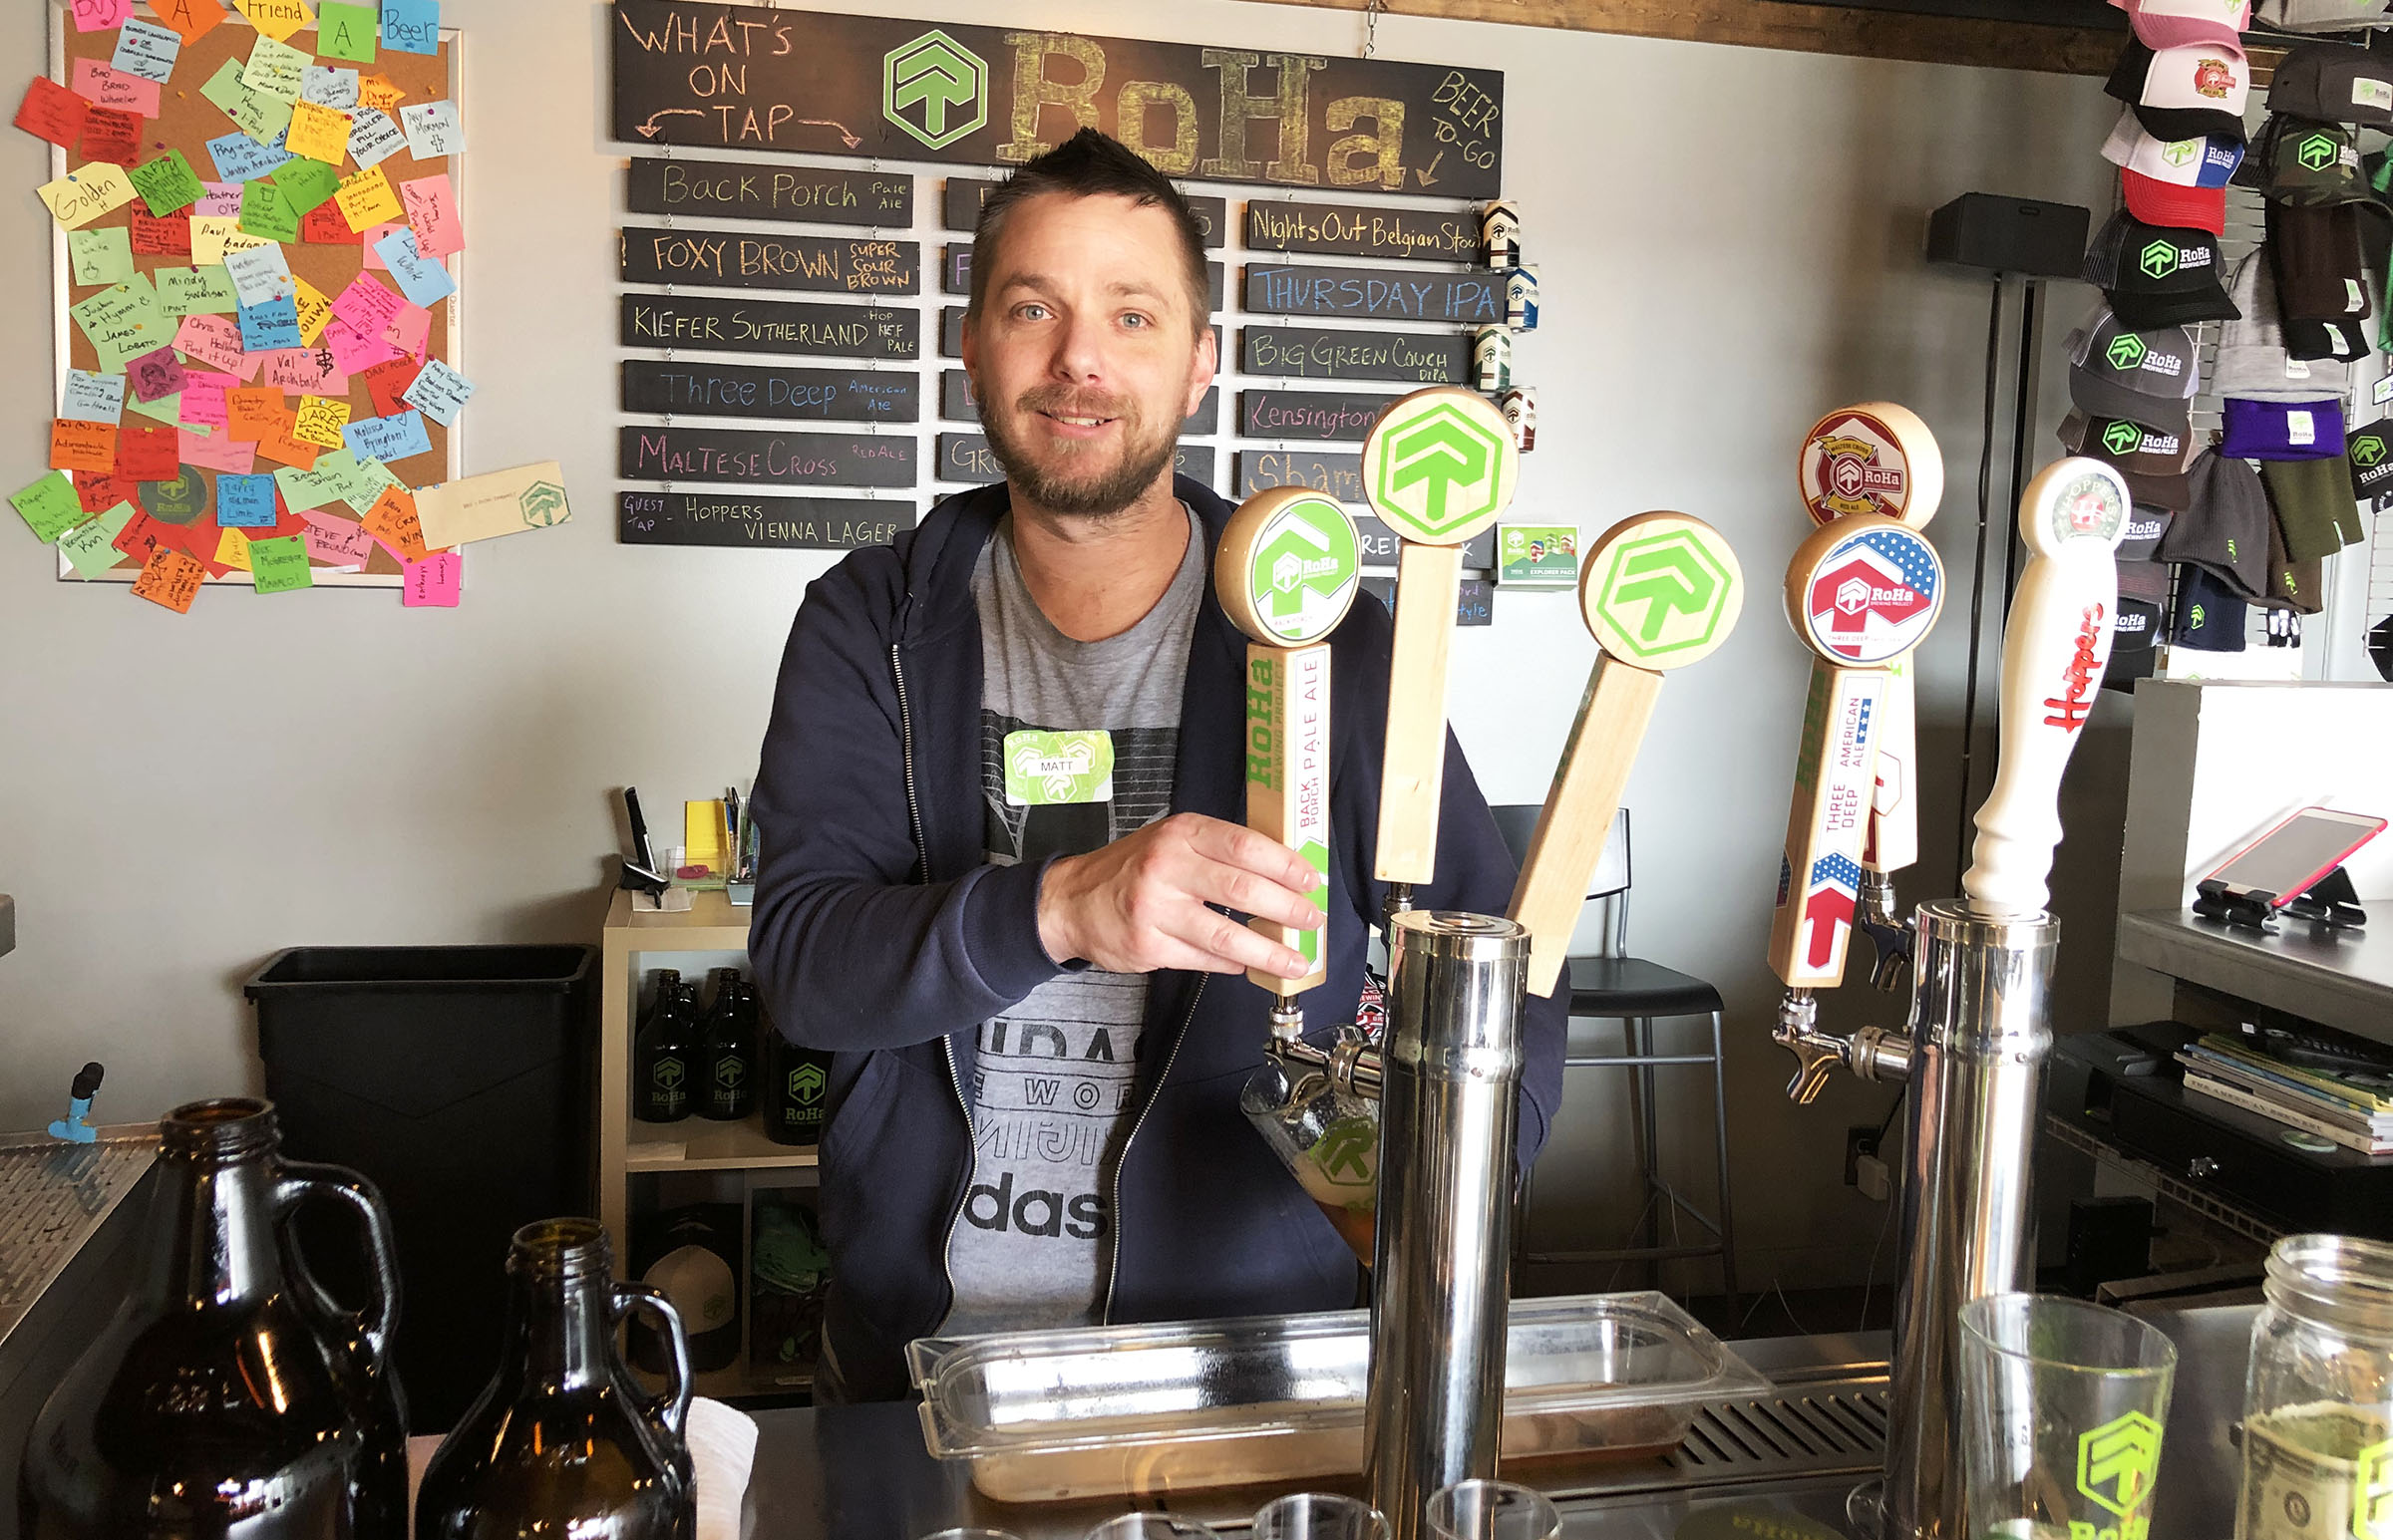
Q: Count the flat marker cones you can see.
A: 0